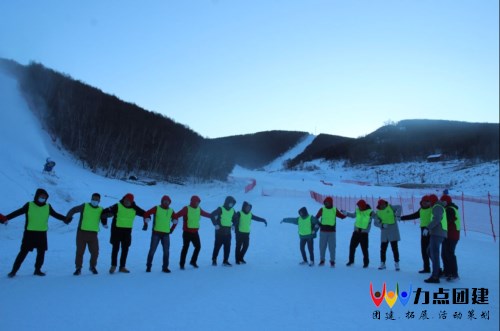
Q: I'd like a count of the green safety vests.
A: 14